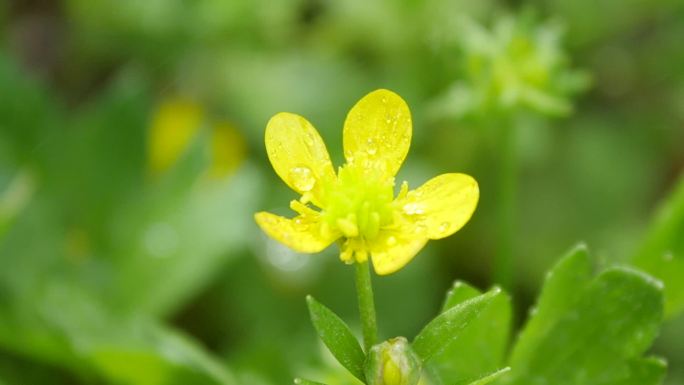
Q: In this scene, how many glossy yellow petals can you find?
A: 5